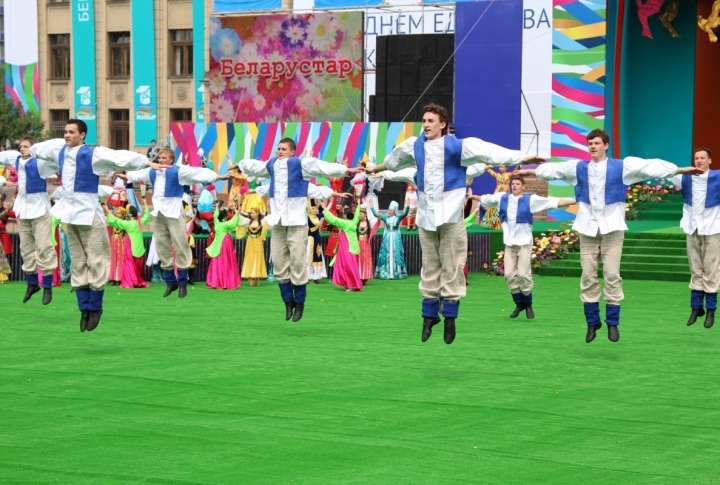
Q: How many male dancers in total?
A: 8